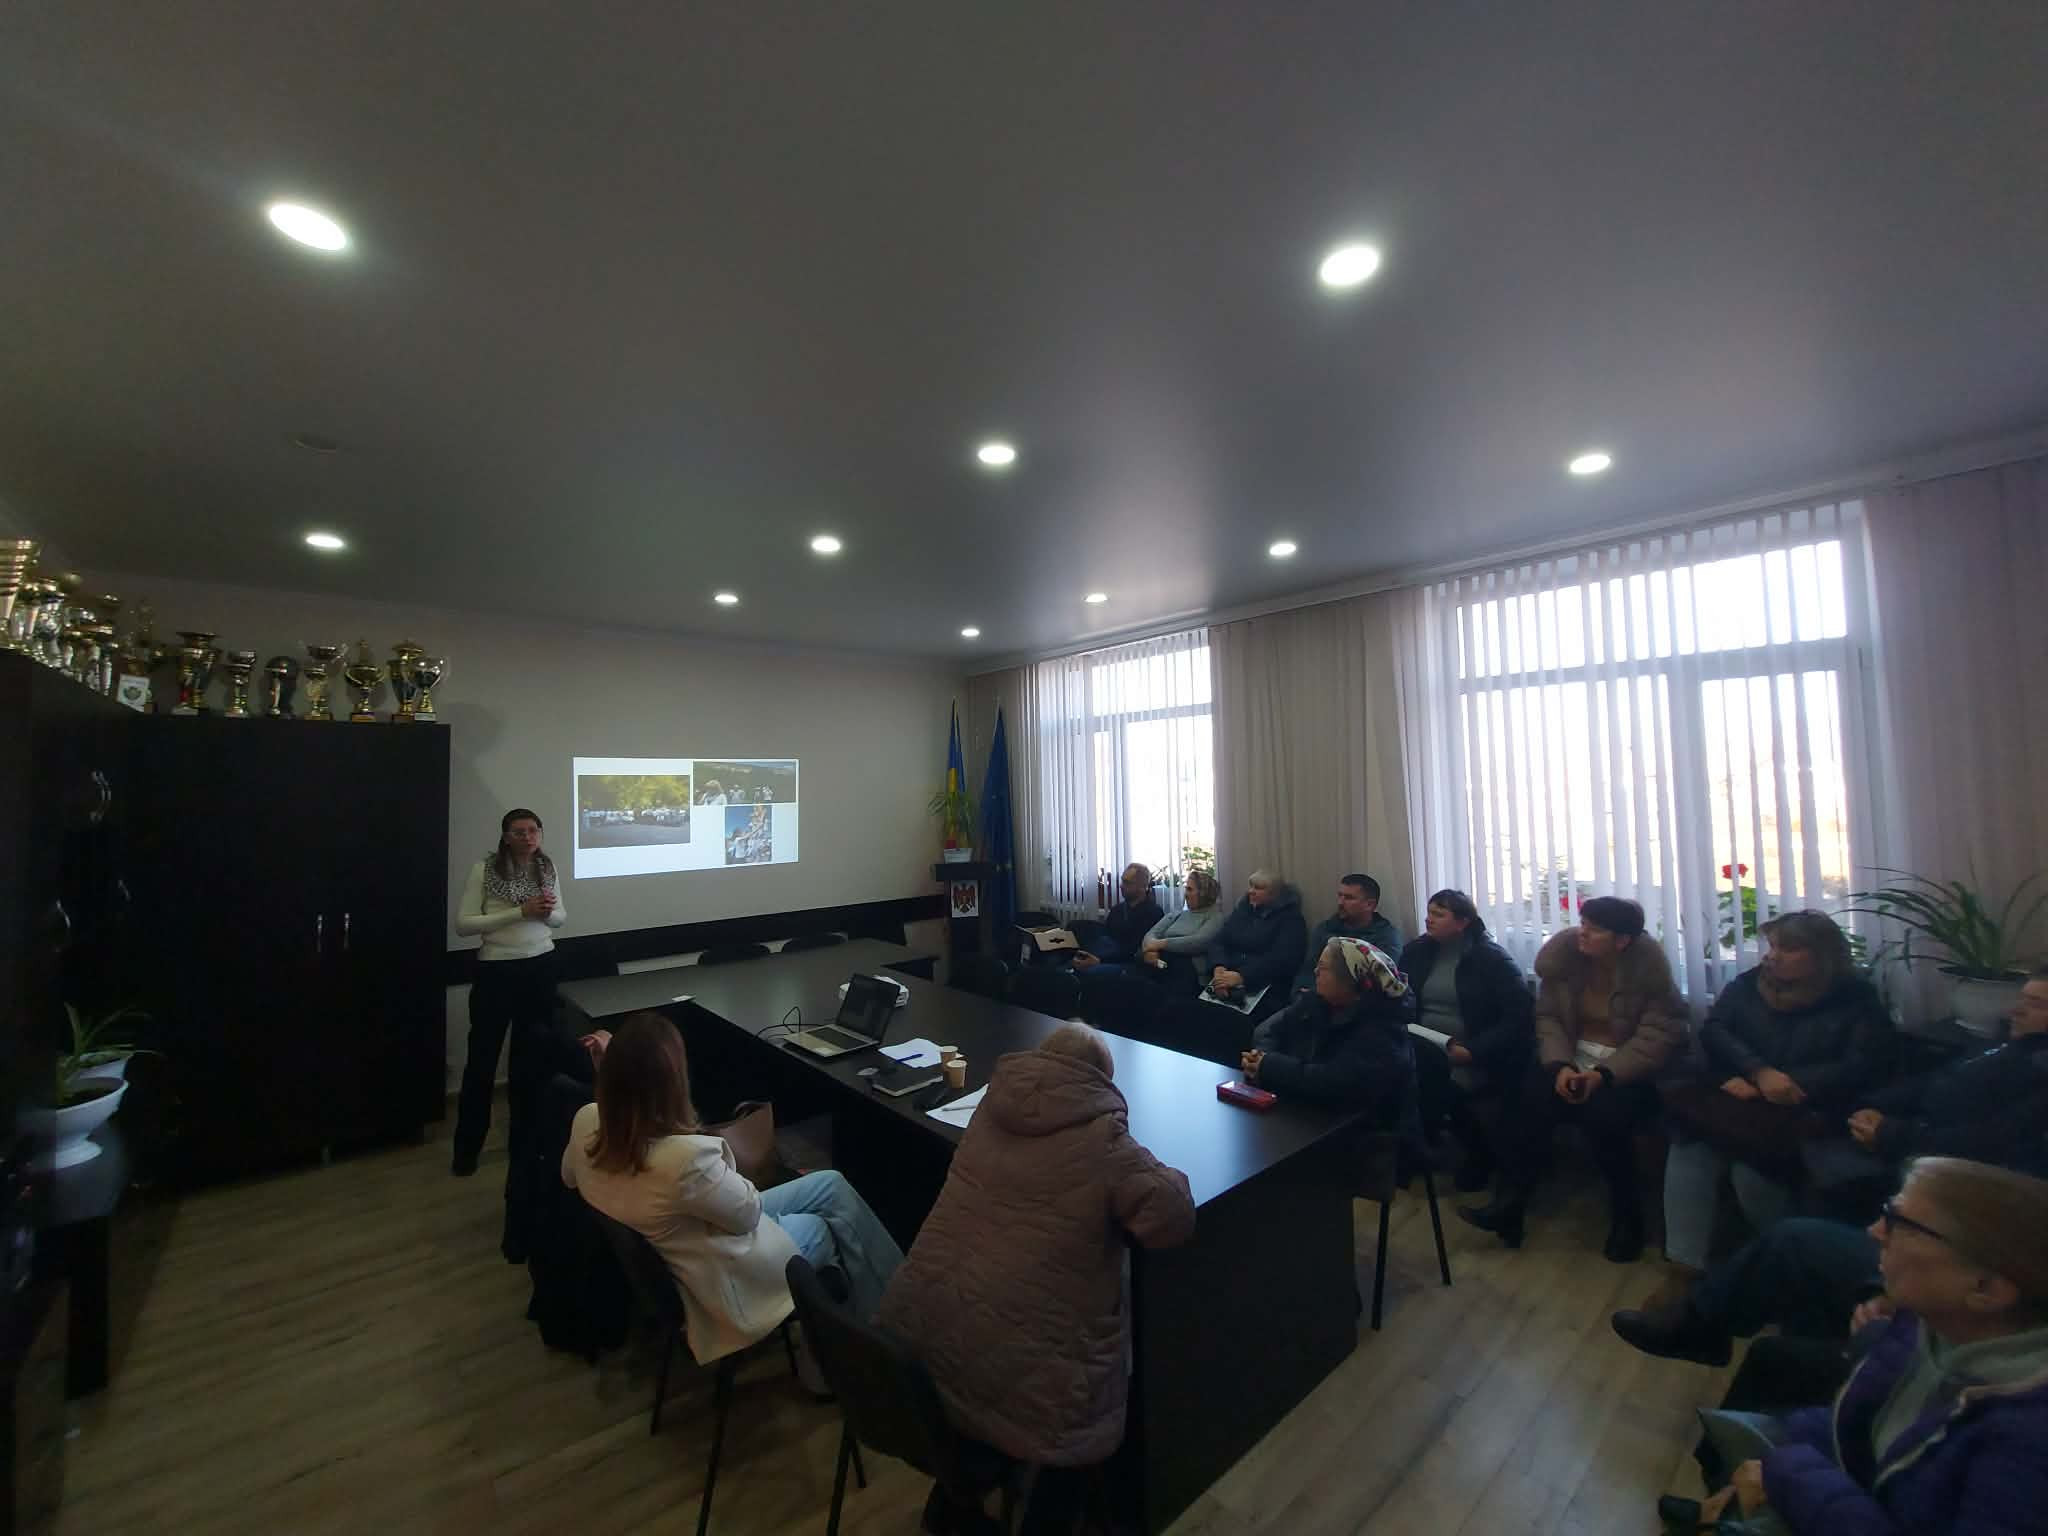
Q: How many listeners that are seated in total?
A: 12